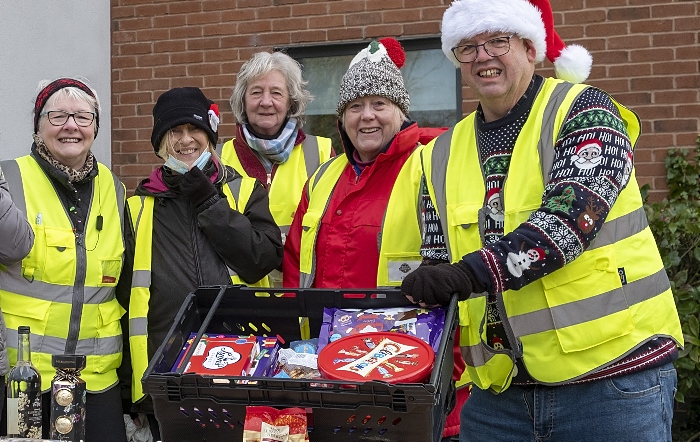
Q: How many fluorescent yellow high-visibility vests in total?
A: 5